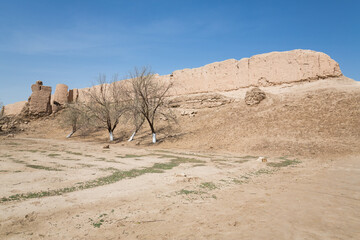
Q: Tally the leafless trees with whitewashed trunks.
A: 4